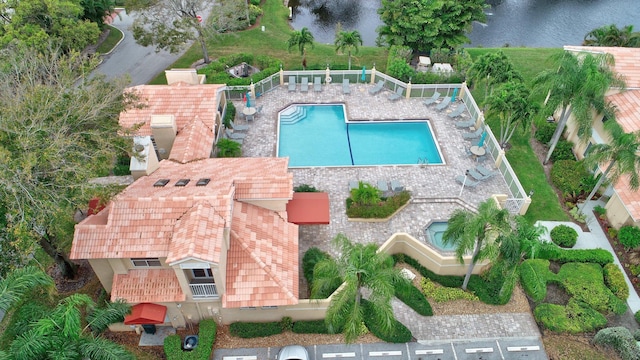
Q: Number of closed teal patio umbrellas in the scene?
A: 4